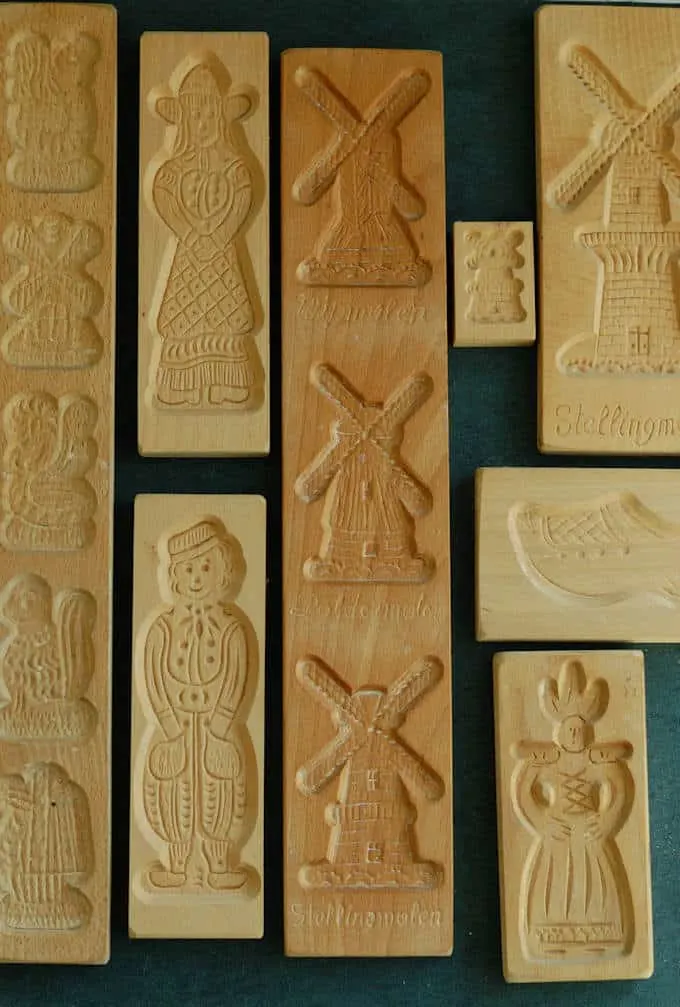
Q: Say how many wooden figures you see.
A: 14